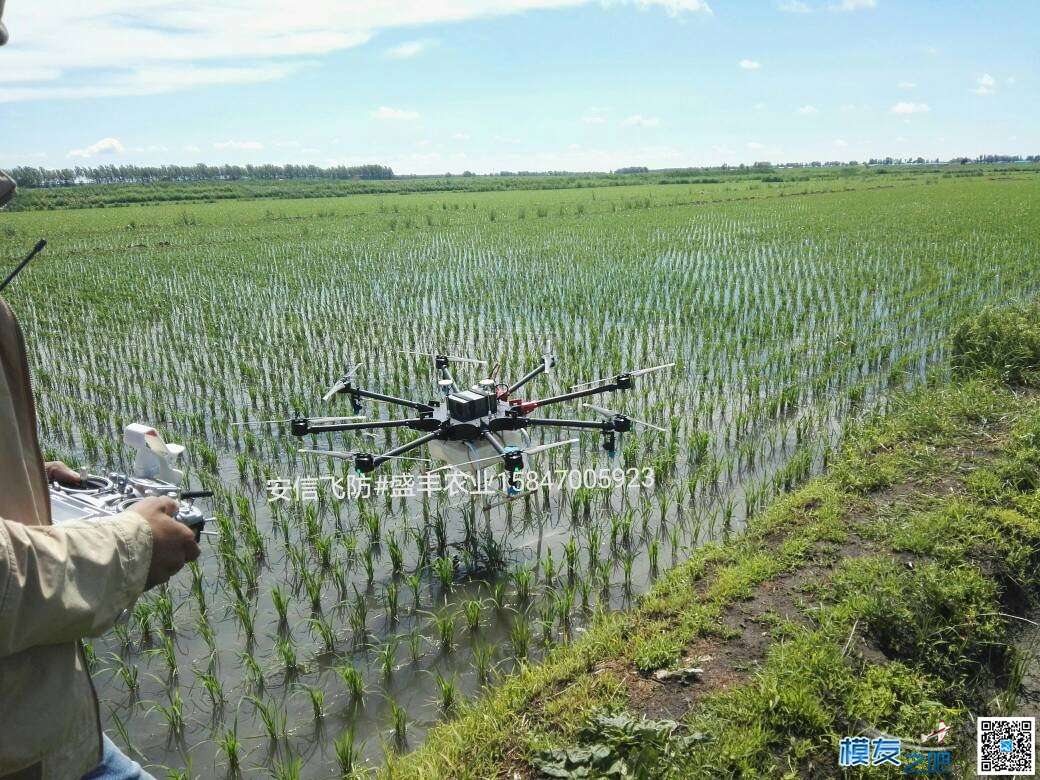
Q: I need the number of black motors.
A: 8